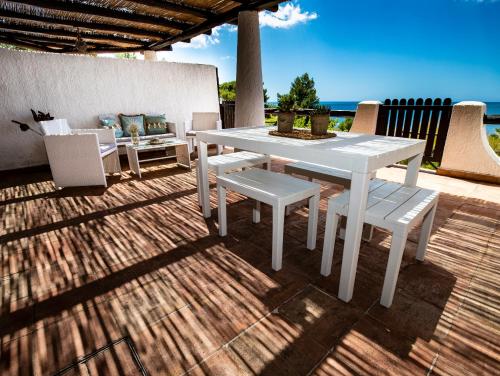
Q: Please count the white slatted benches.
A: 4